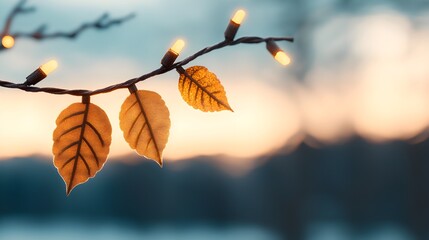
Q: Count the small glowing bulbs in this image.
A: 5